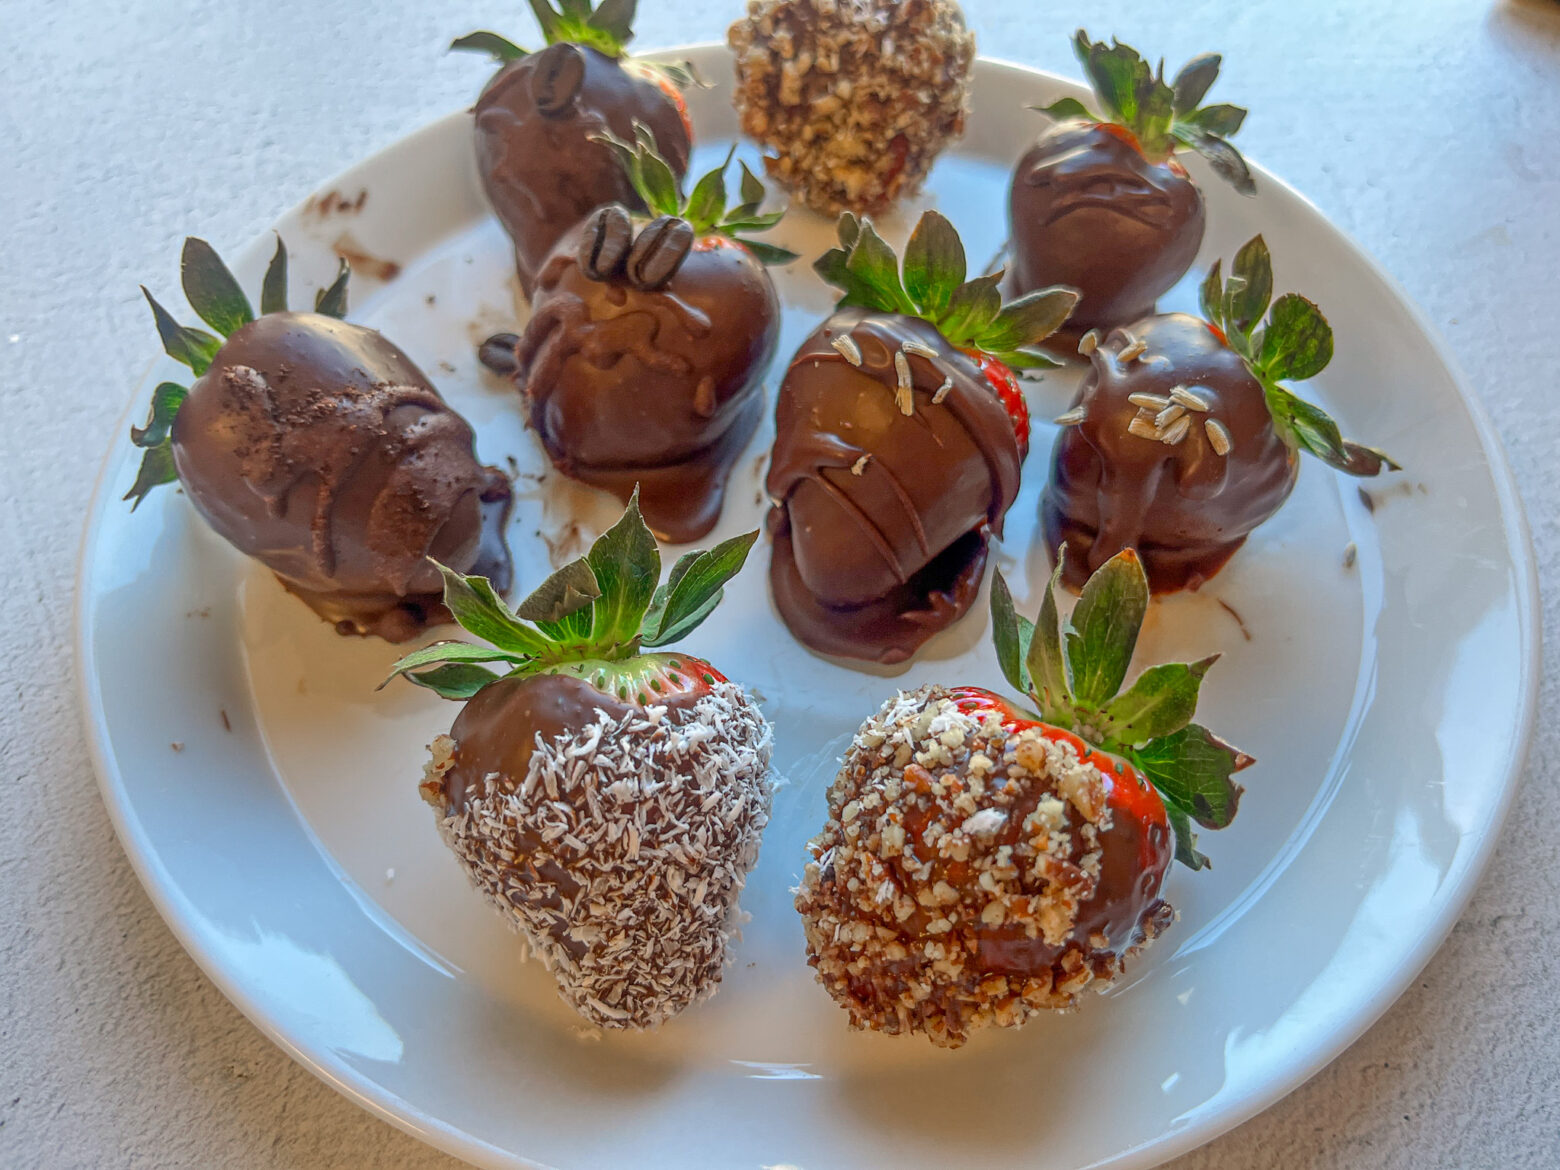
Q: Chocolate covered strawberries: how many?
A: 9